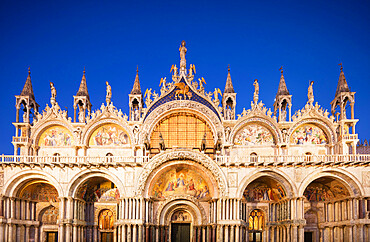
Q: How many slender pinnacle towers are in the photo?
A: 6